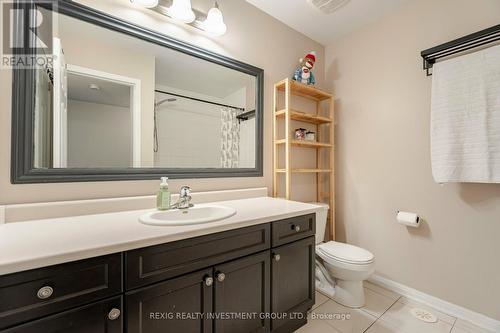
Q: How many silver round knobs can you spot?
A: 6